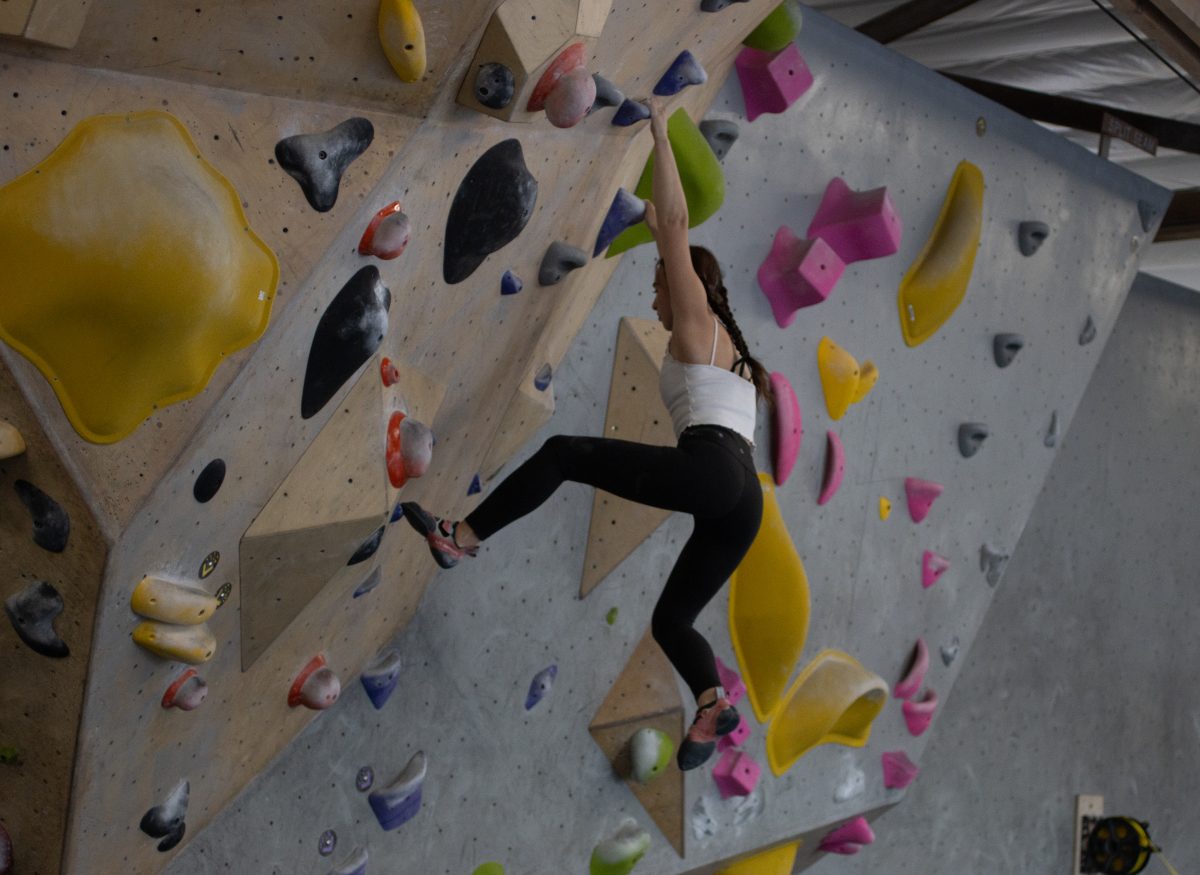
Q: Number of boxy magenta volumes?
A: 6